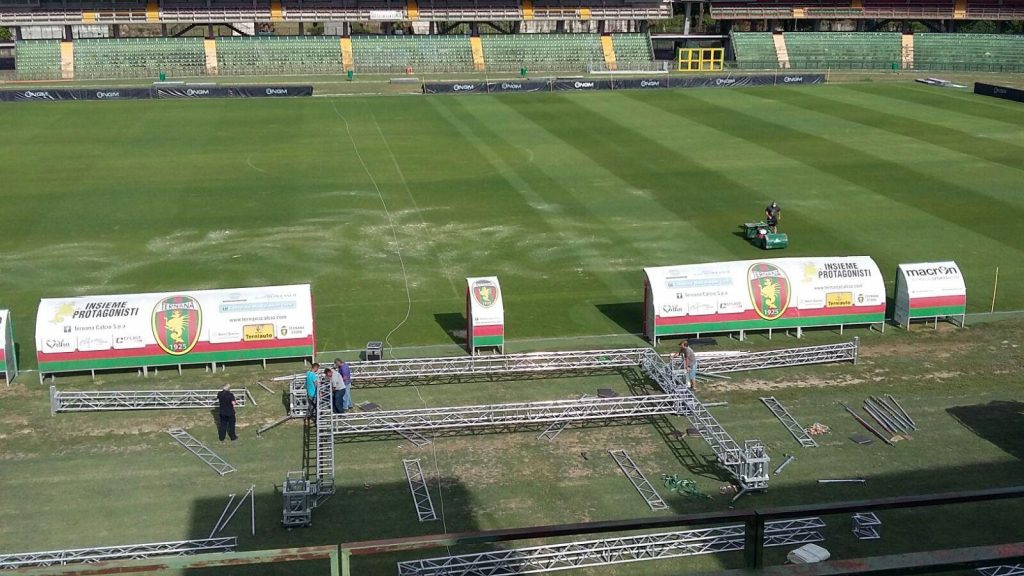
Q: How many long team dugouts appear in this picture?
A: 2